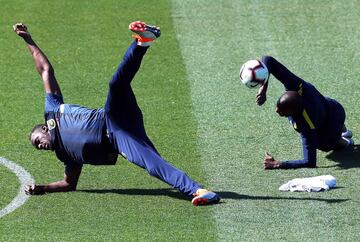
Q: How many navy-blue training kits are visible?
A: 2